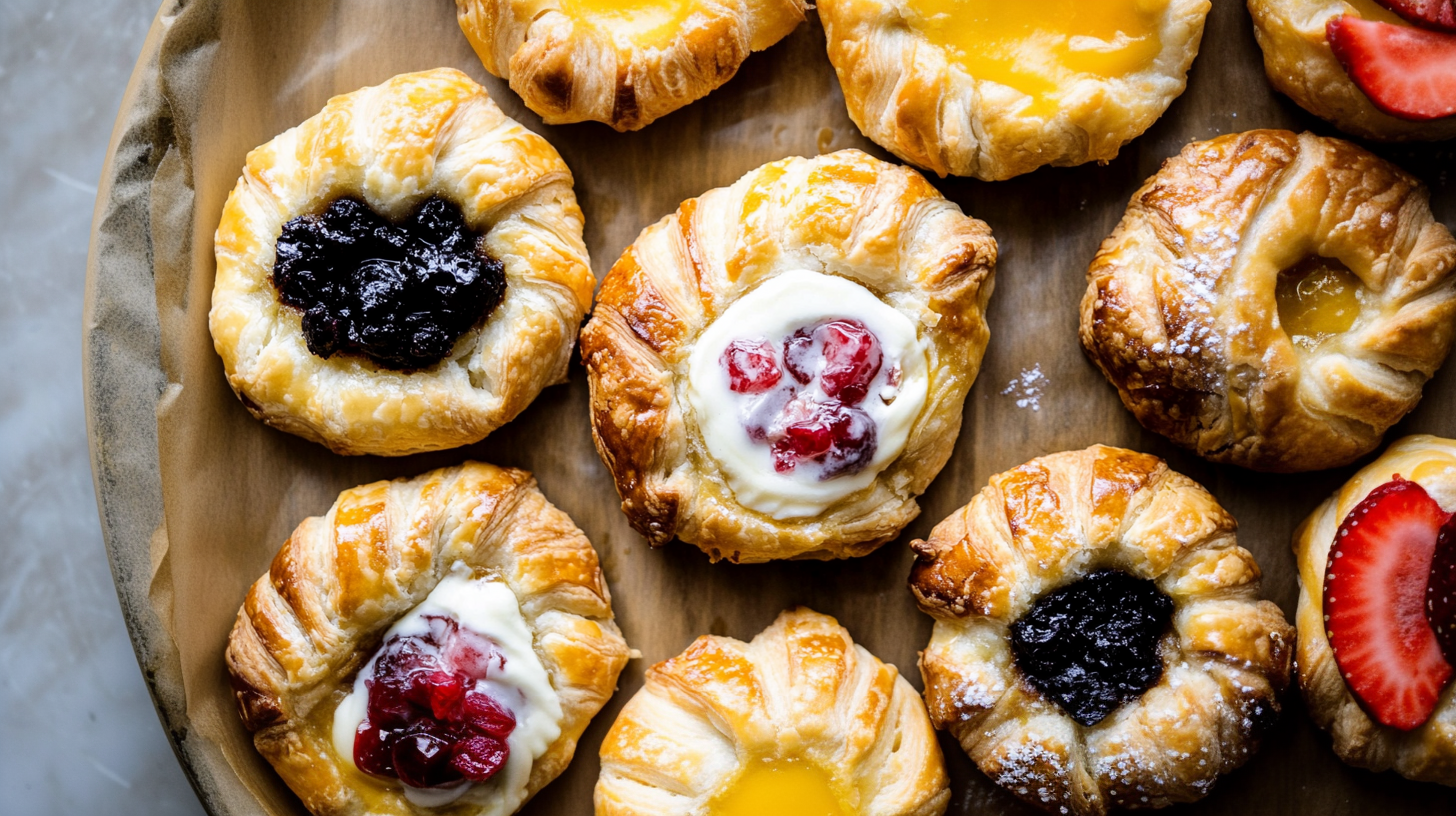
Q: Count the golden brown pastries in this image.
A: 10